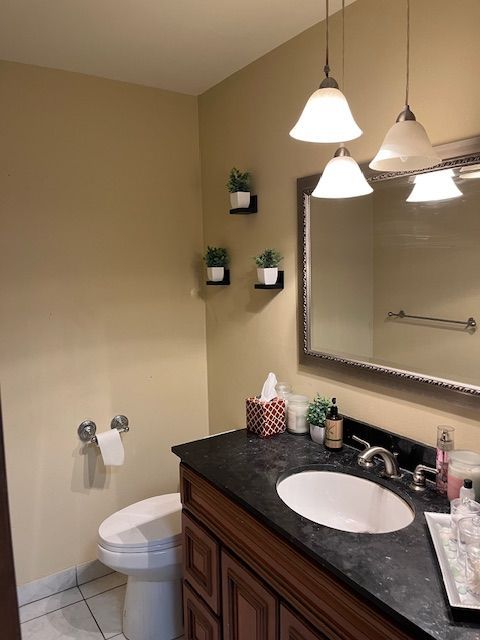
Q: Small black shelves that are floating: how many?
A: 3